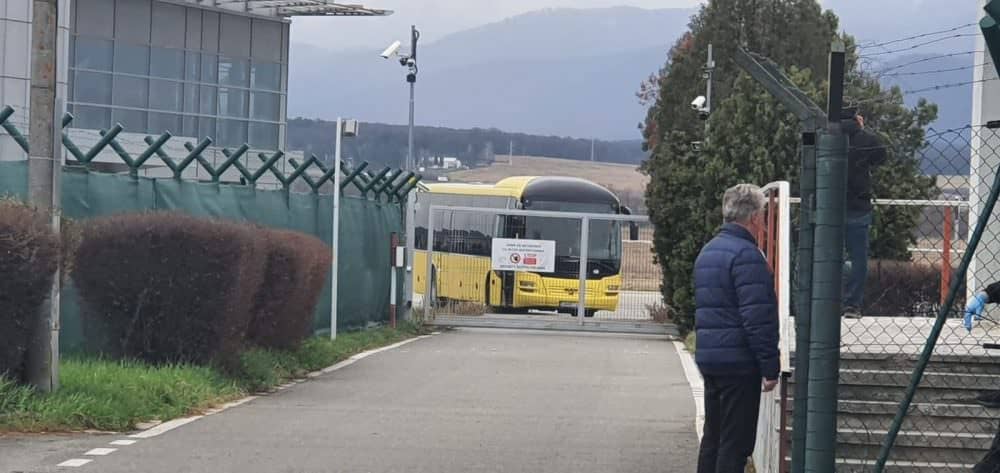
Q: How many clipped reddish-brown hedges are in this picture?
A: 3